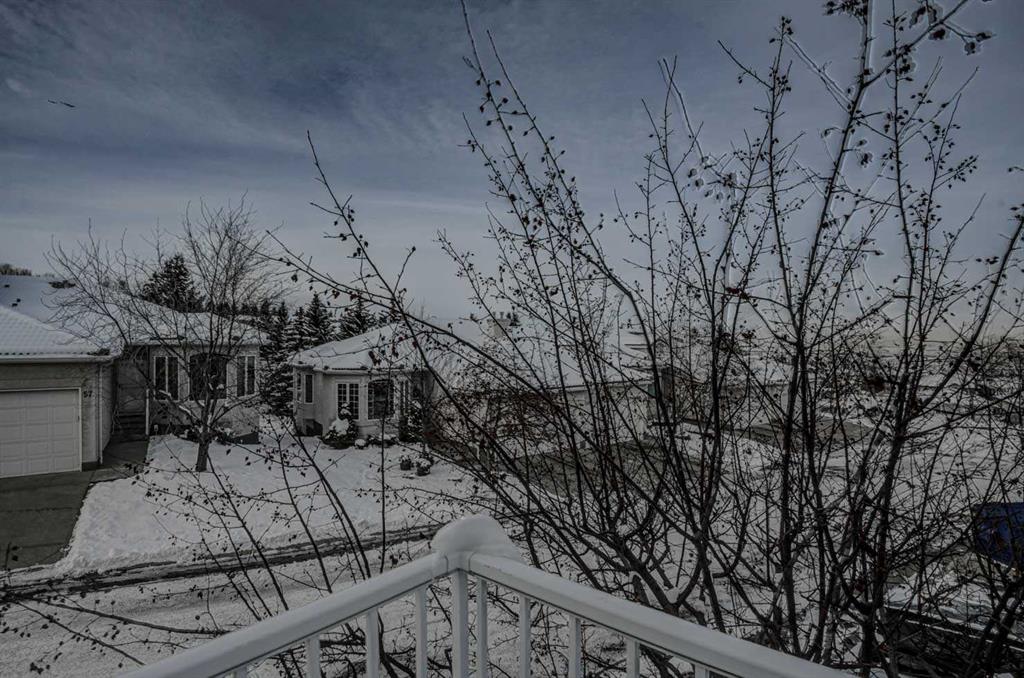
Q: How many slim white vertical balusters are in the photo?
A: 9